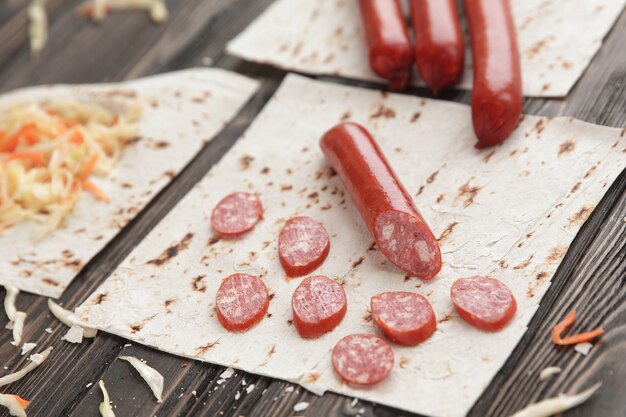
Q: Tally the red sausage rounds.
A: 7